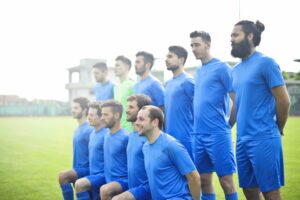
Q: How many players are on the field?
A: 11